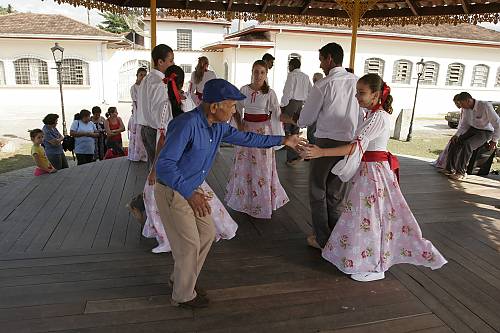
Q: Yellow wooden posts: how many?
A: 2